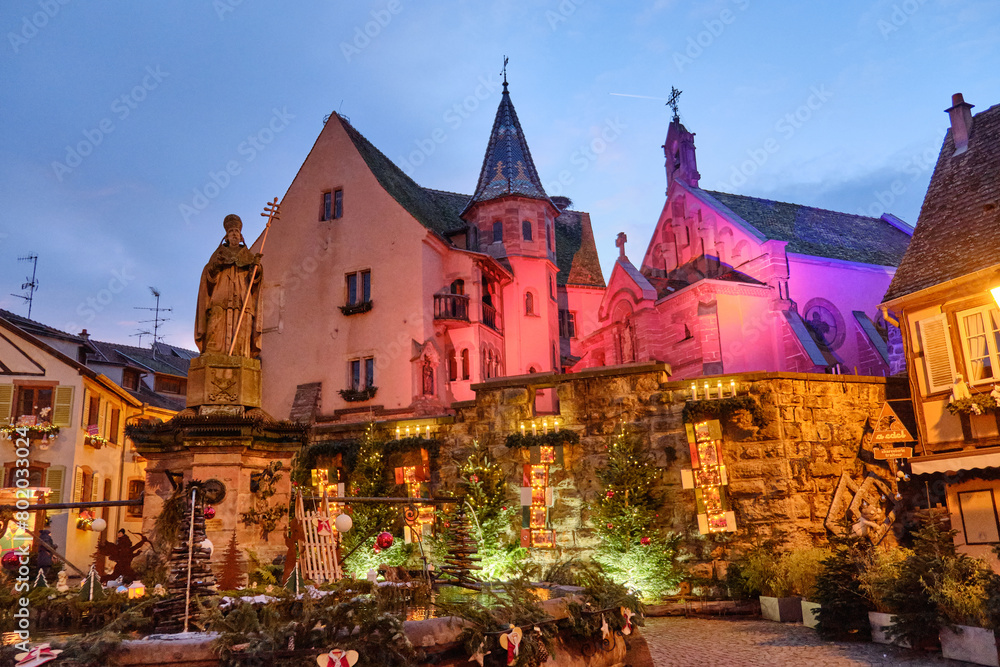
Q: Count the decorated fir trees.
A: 3